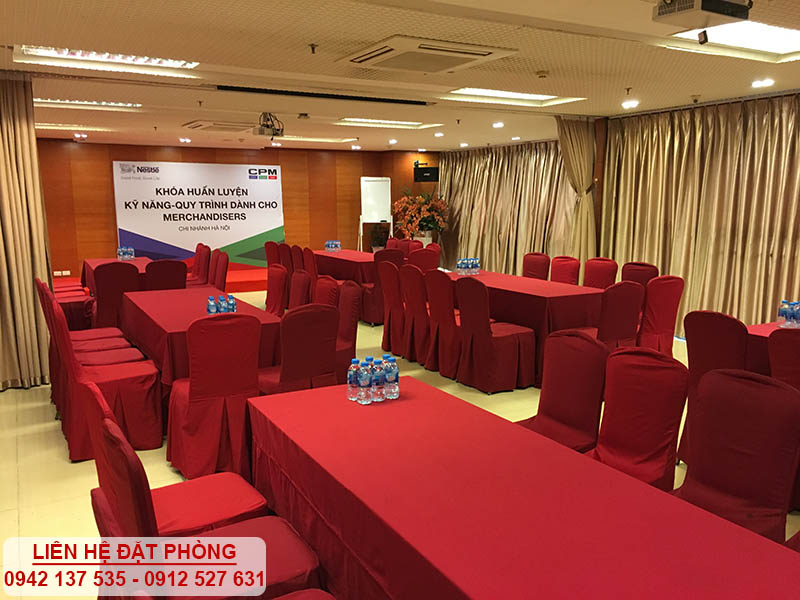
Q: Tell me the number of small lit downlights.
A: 12